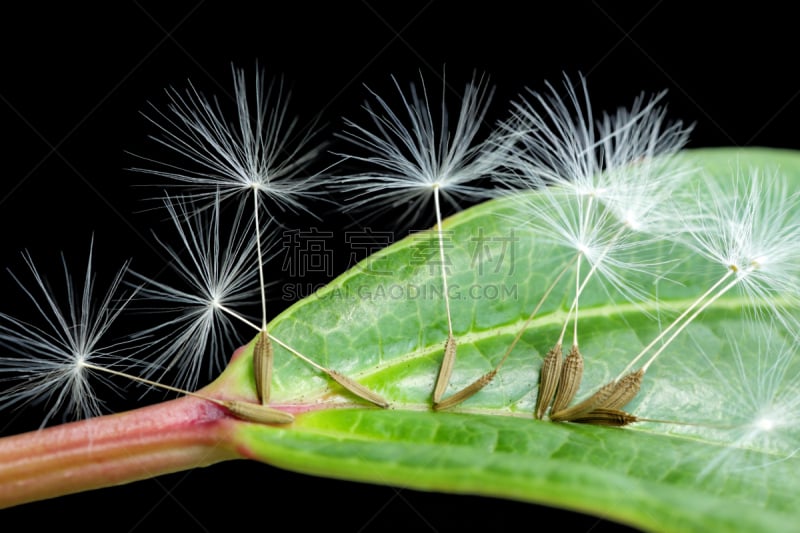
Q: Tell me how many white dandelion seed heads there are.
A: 10